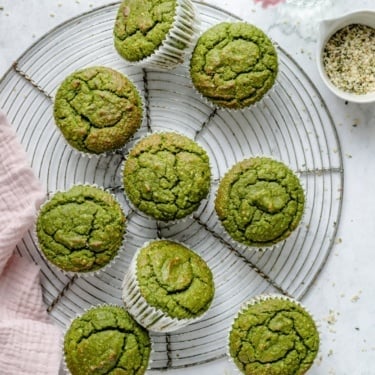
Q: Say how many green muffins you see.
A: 9